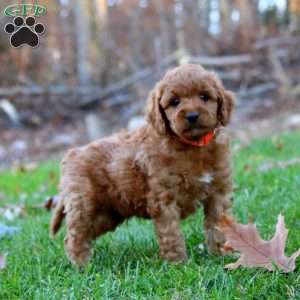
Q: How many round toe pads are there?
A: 4